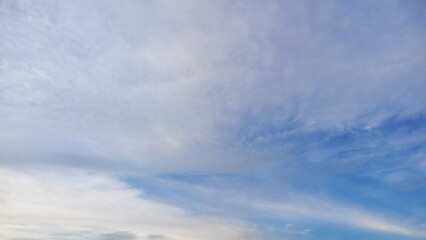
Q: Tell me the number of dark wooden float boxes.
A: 0